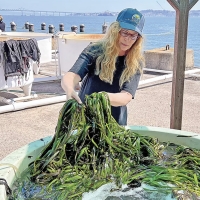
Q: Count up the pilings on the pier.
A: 9